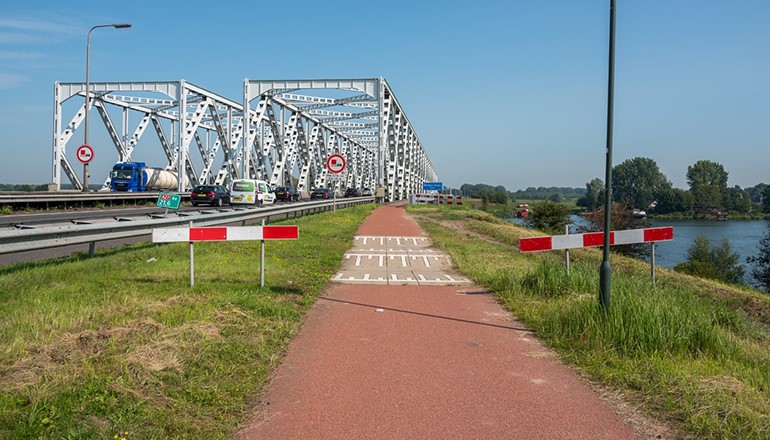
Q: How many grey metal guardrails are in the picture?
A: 2